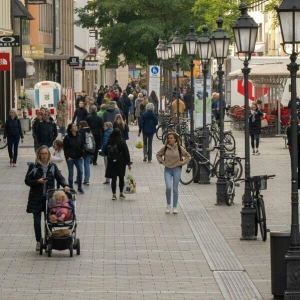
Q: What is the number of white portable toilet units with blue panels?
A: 1